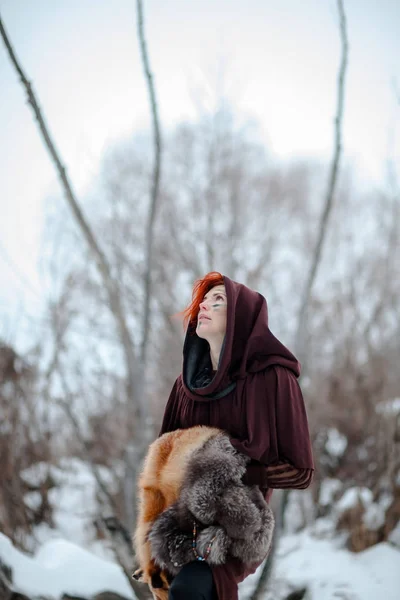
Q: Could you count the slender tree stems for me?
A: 3